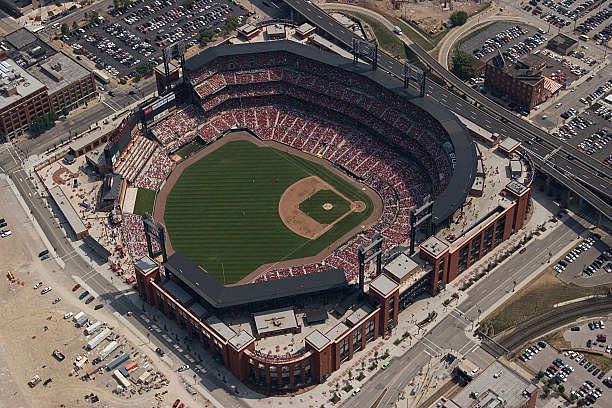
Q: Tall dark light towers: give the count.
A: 6